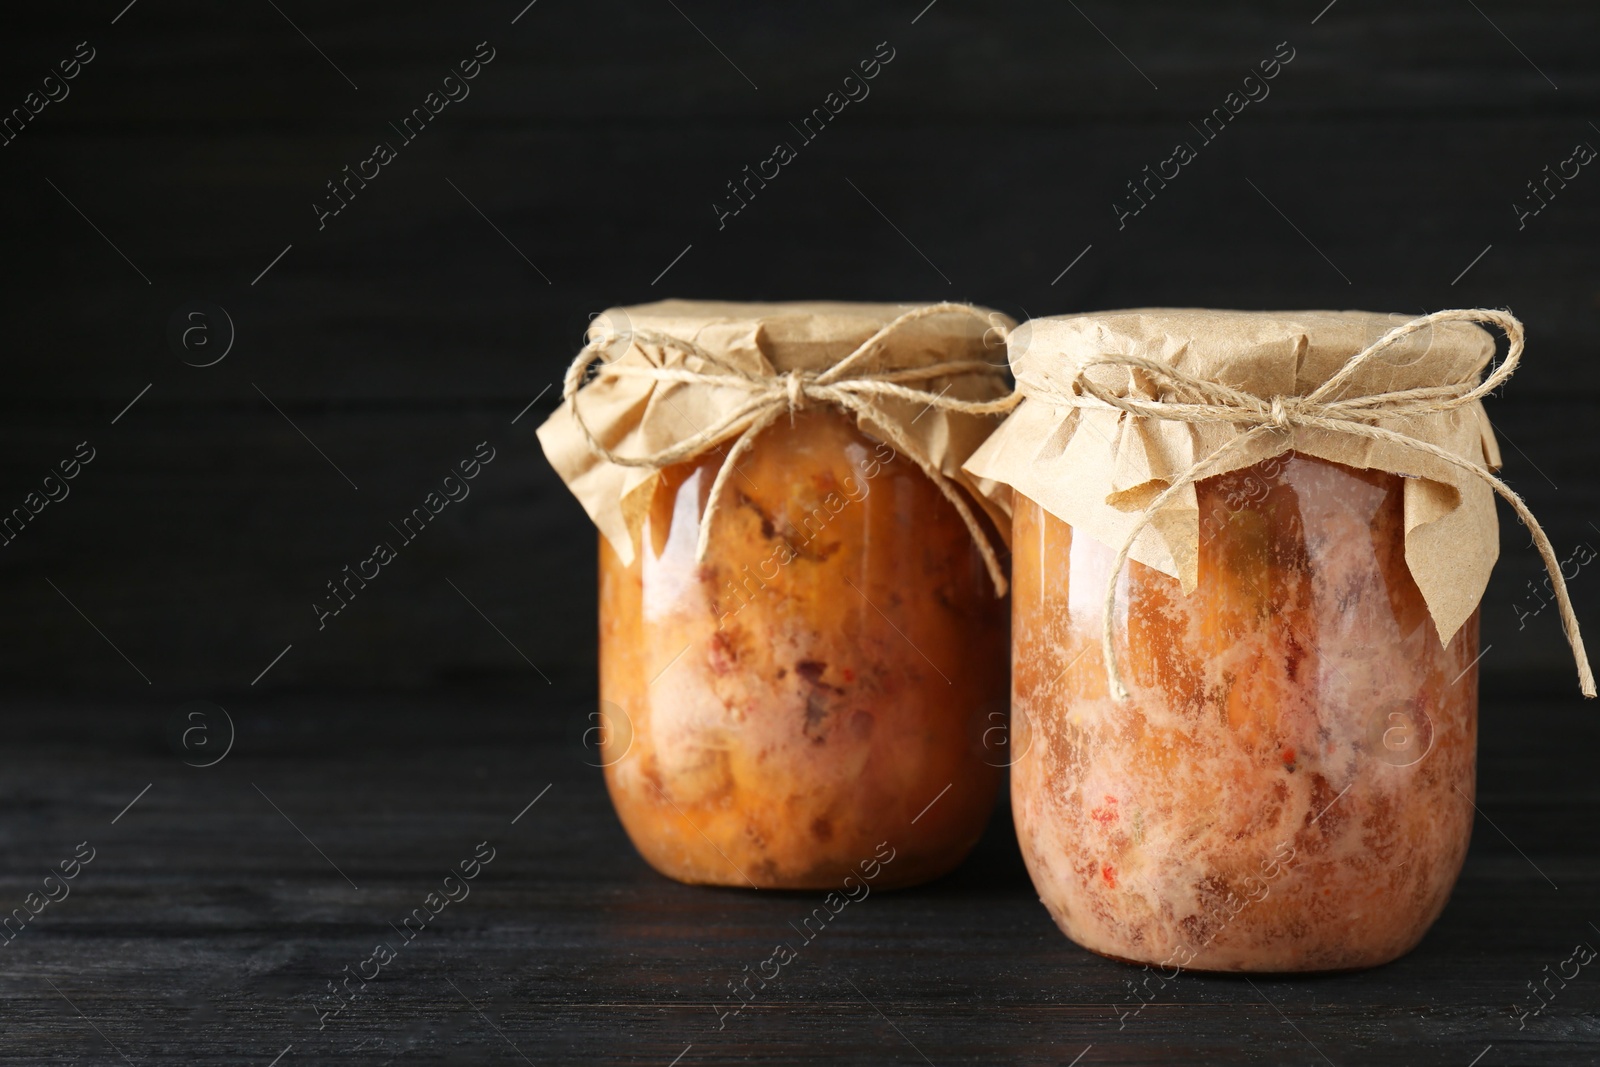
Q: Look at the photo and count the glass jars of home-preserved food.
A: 2